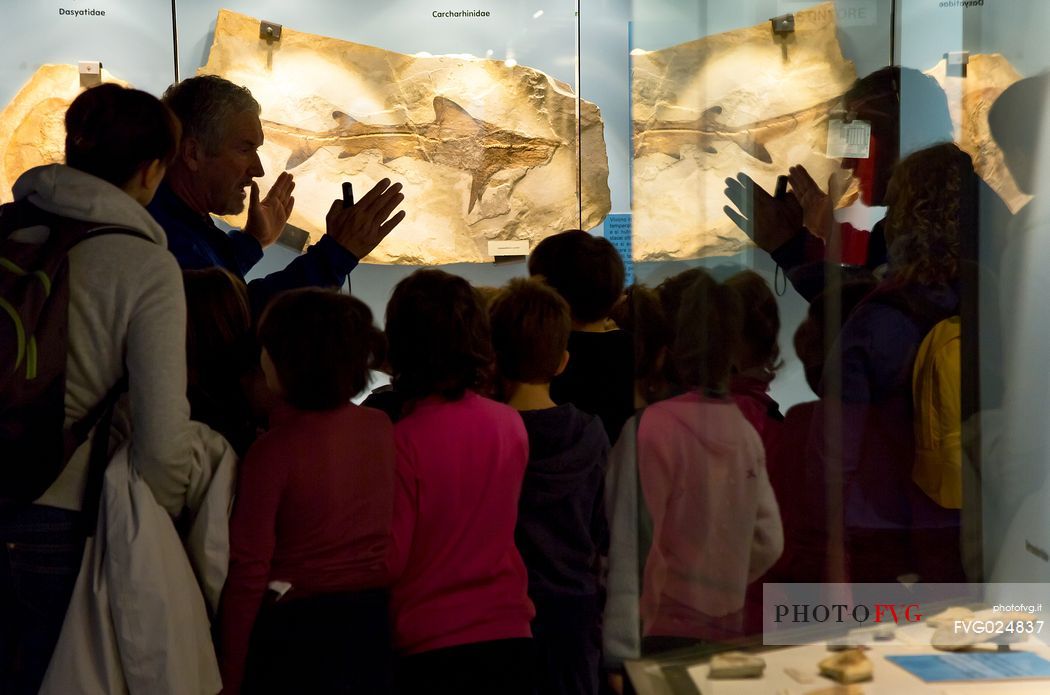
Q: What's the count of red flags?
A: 0